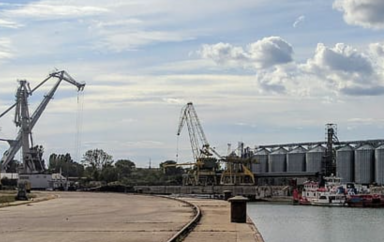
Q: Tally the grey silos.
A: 7